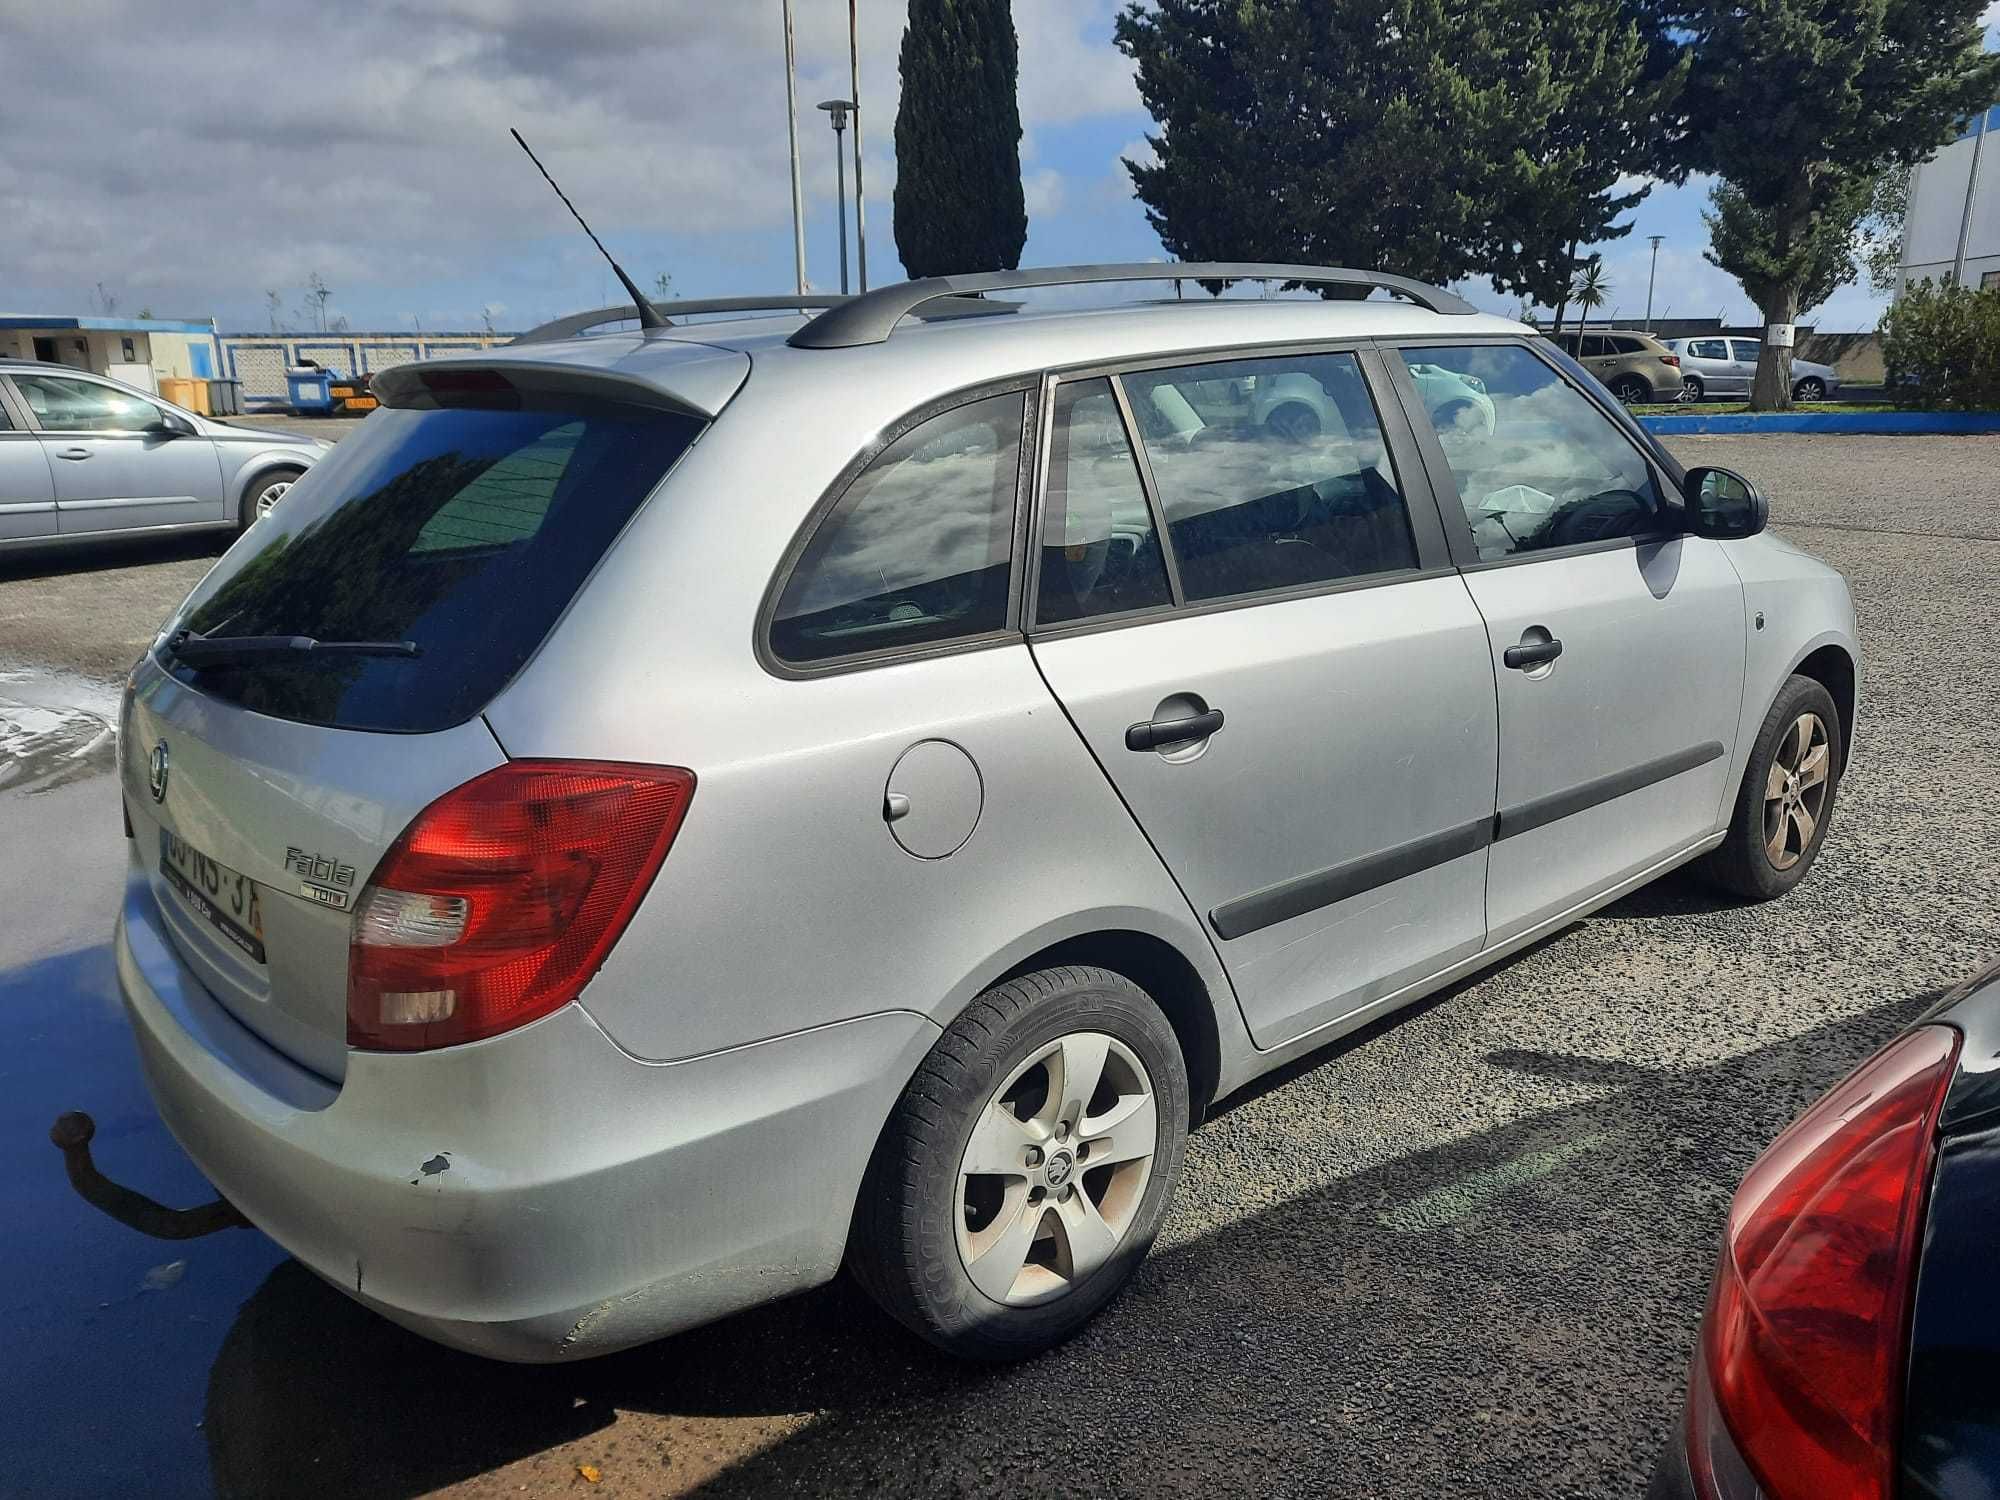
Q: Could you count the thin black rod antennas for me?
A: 1